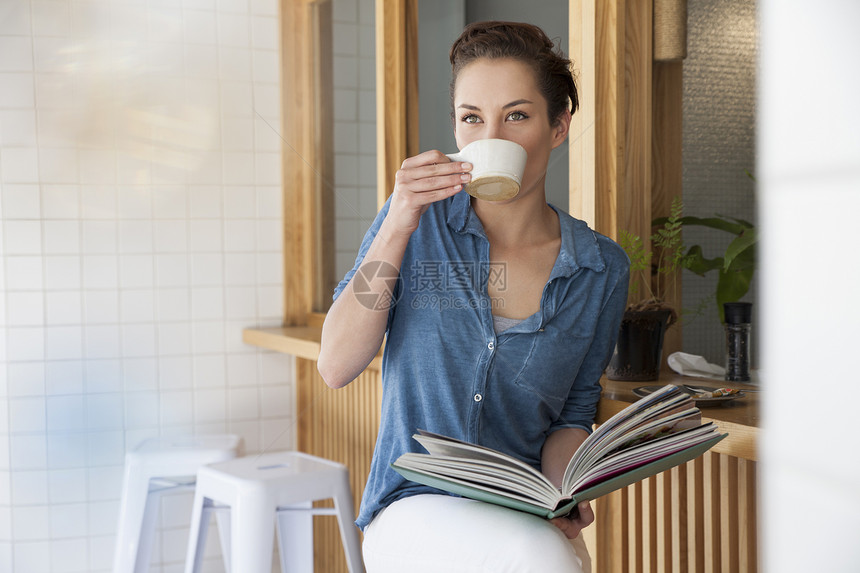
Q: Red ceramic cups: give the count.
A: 0